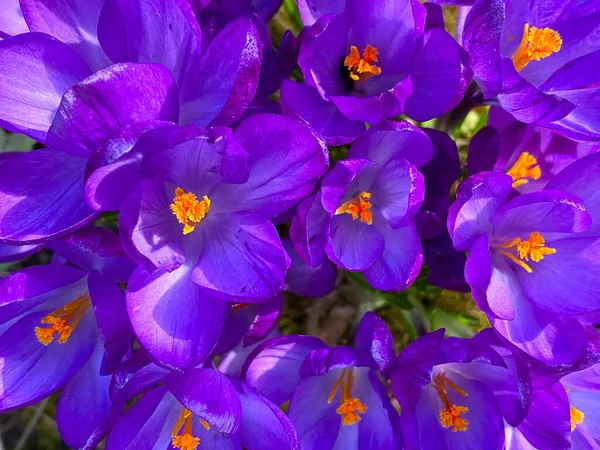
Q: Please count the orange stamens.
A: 11